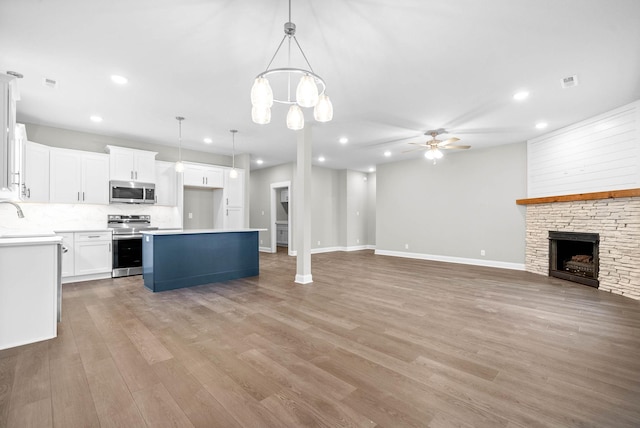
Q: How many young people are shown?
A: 0